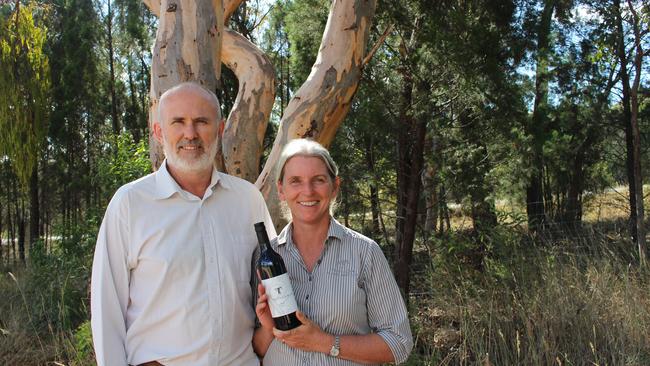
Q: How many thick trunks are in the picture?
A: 3